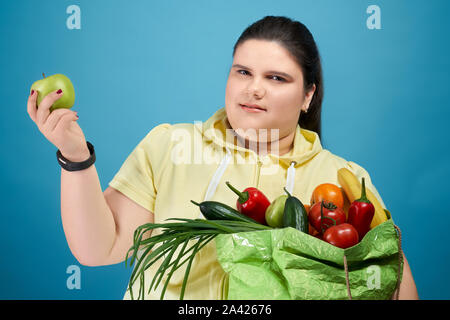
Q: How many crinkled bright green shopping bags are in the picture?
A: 1